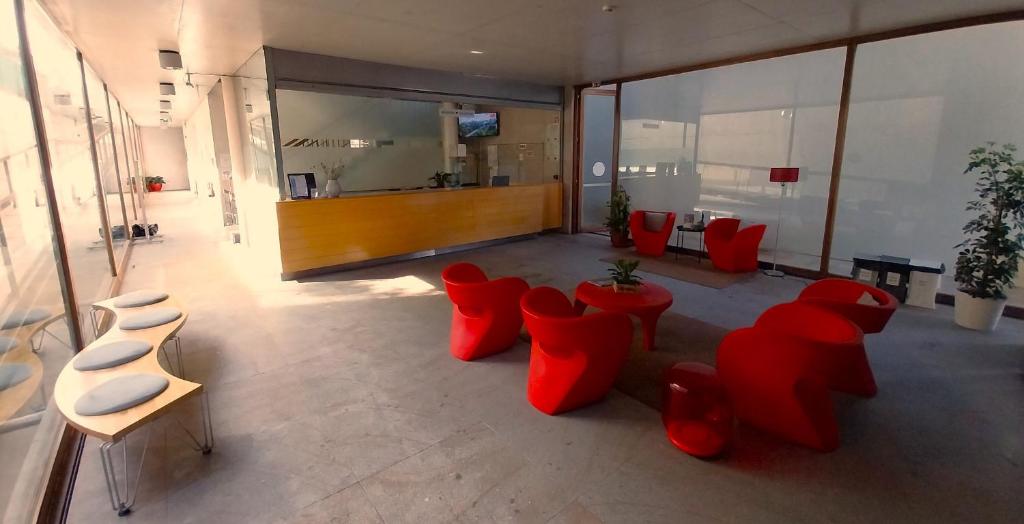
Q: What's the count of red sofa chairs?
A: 6